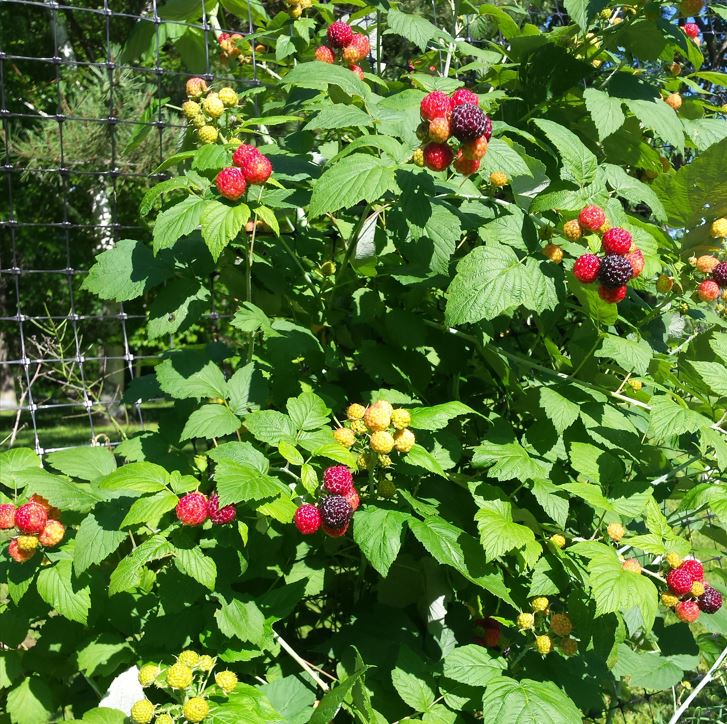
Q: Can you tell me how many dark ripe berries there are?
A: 5